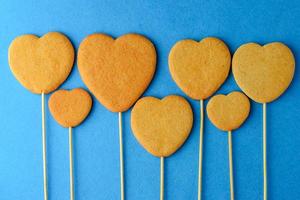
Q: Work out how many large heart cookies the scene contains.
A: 5